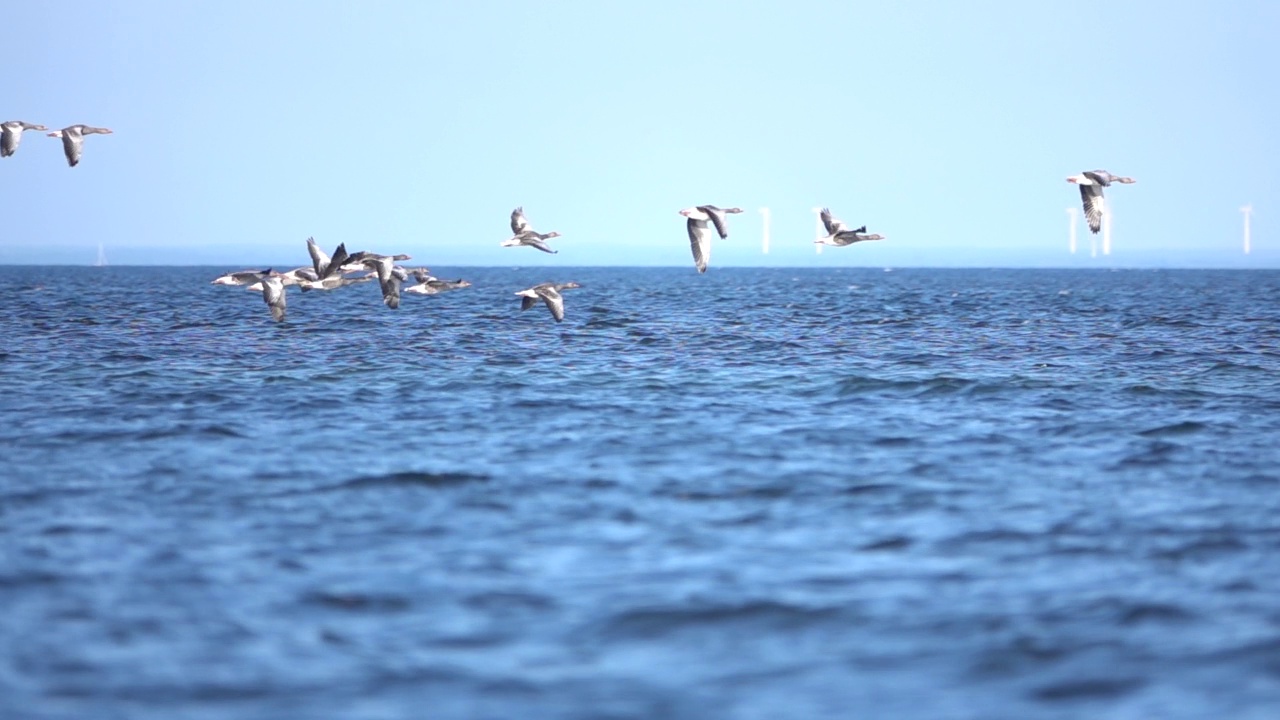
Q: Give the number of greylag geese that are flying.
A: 14